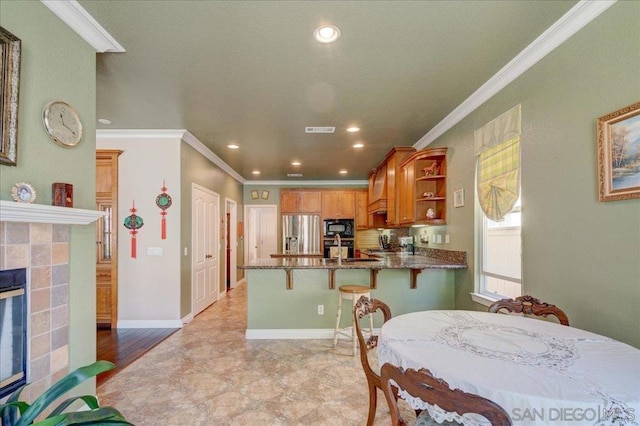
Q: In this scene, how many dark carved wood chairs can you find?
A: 3